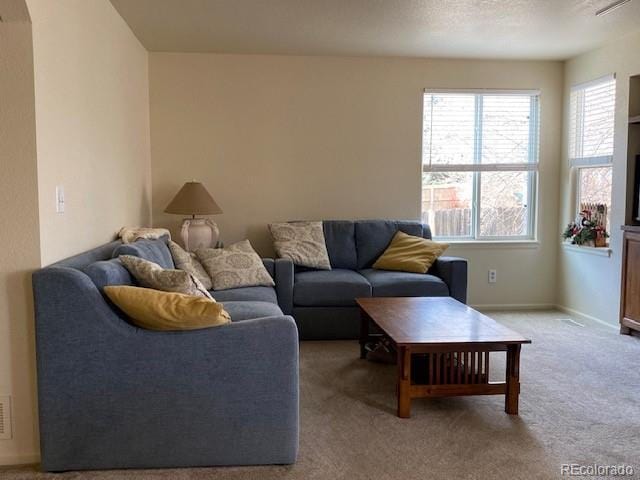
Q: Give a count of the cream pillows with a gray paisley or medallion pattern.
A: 4